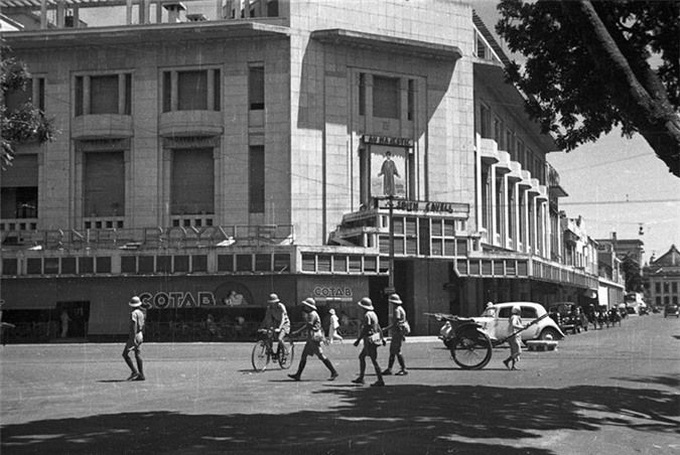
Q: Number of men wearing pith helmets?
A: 5